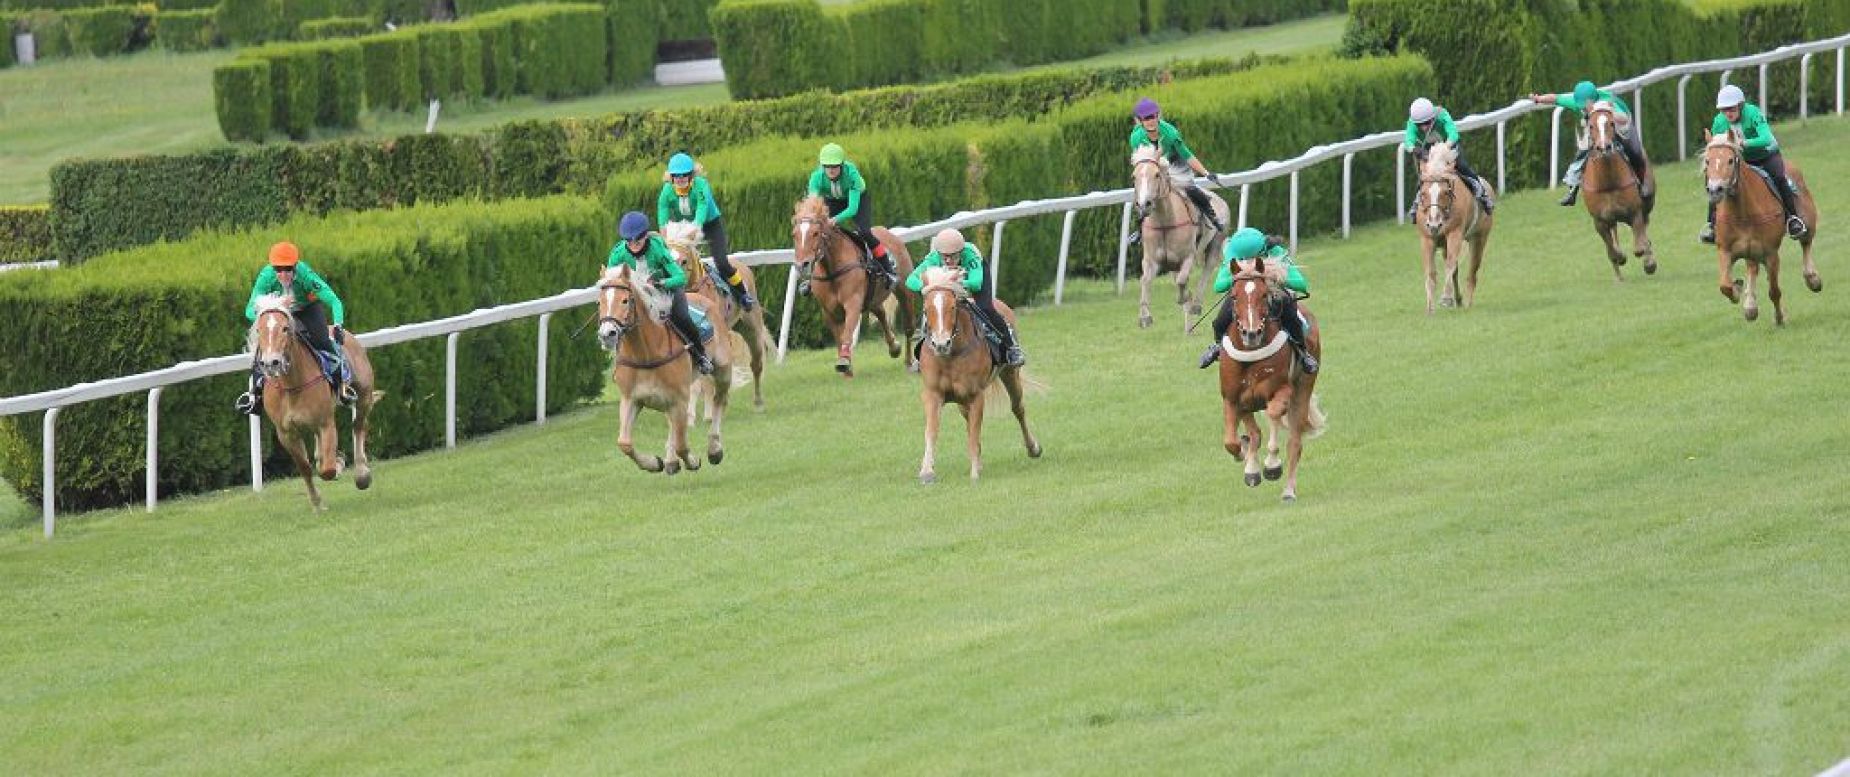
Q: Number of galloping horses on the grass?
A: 10